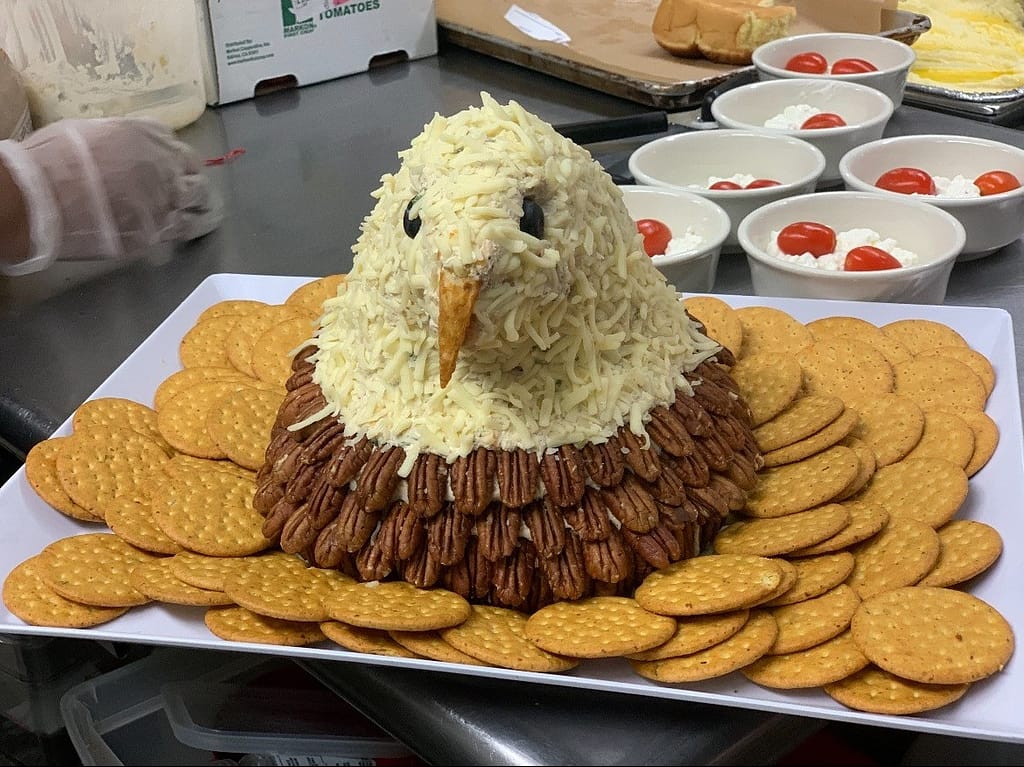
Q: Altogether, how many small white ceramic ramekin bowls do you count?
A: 6